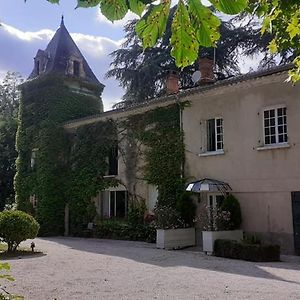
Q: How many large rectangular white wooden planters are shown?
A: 2